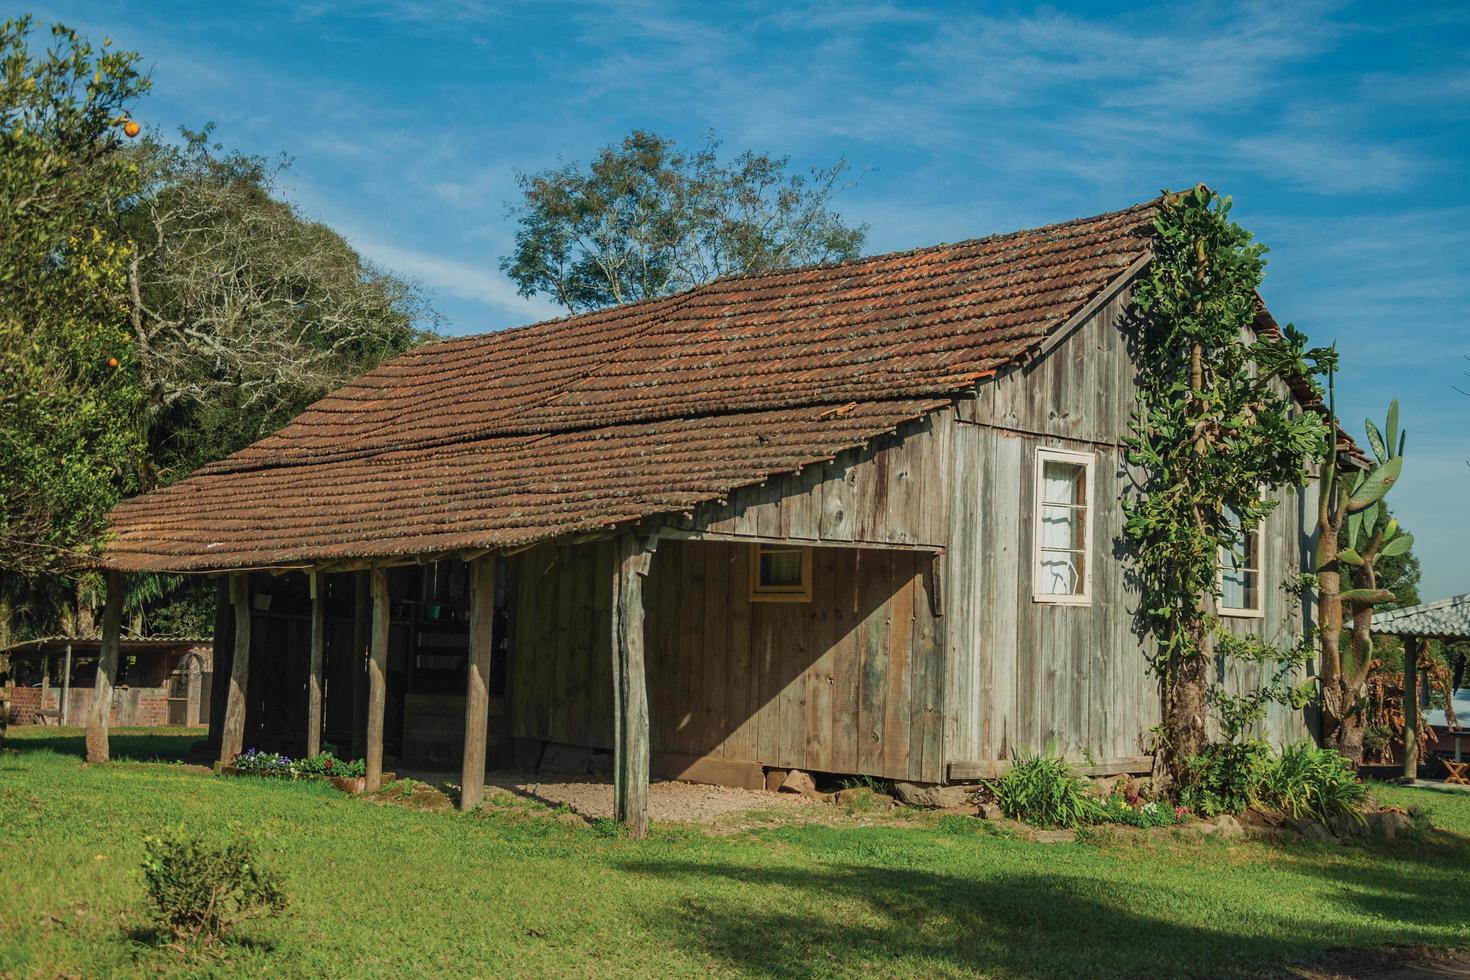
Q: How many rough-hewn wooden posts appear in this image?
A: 6